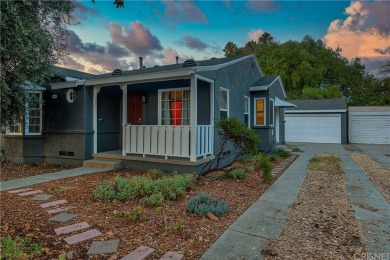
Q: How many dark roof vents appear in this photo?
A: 2